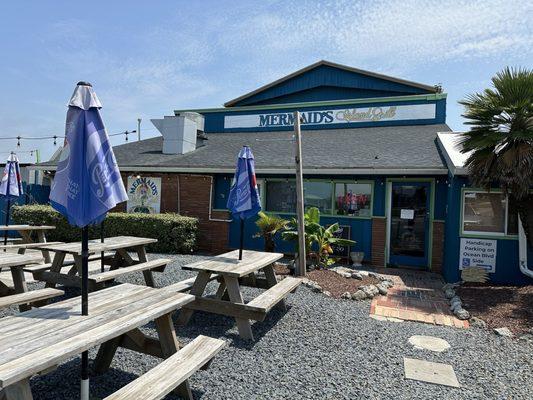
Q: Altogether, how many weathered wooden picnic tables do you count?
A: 5